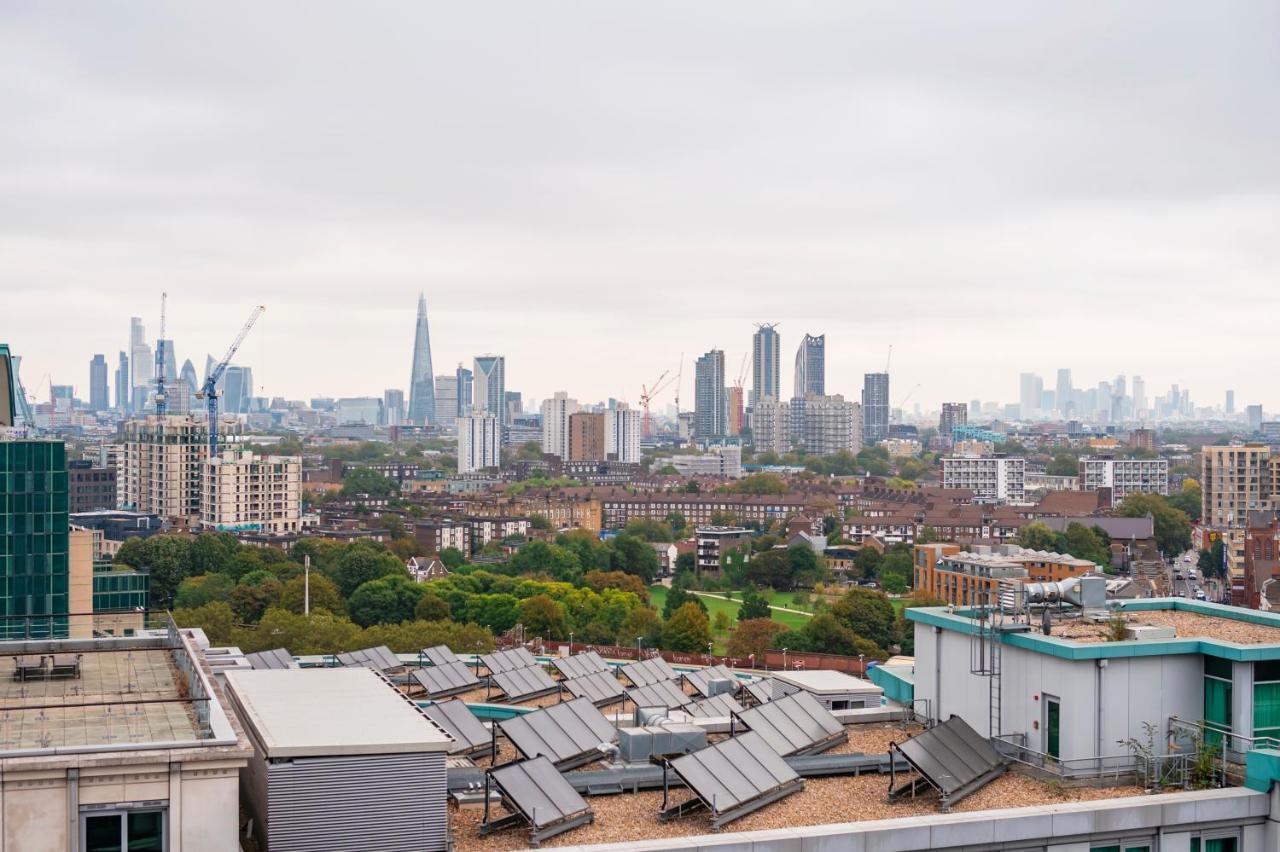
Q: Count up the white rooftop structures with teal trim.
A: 1